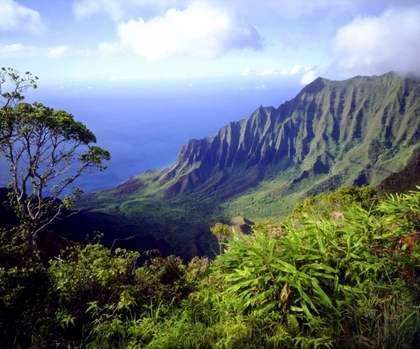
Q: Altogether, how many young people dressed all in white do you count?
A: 0